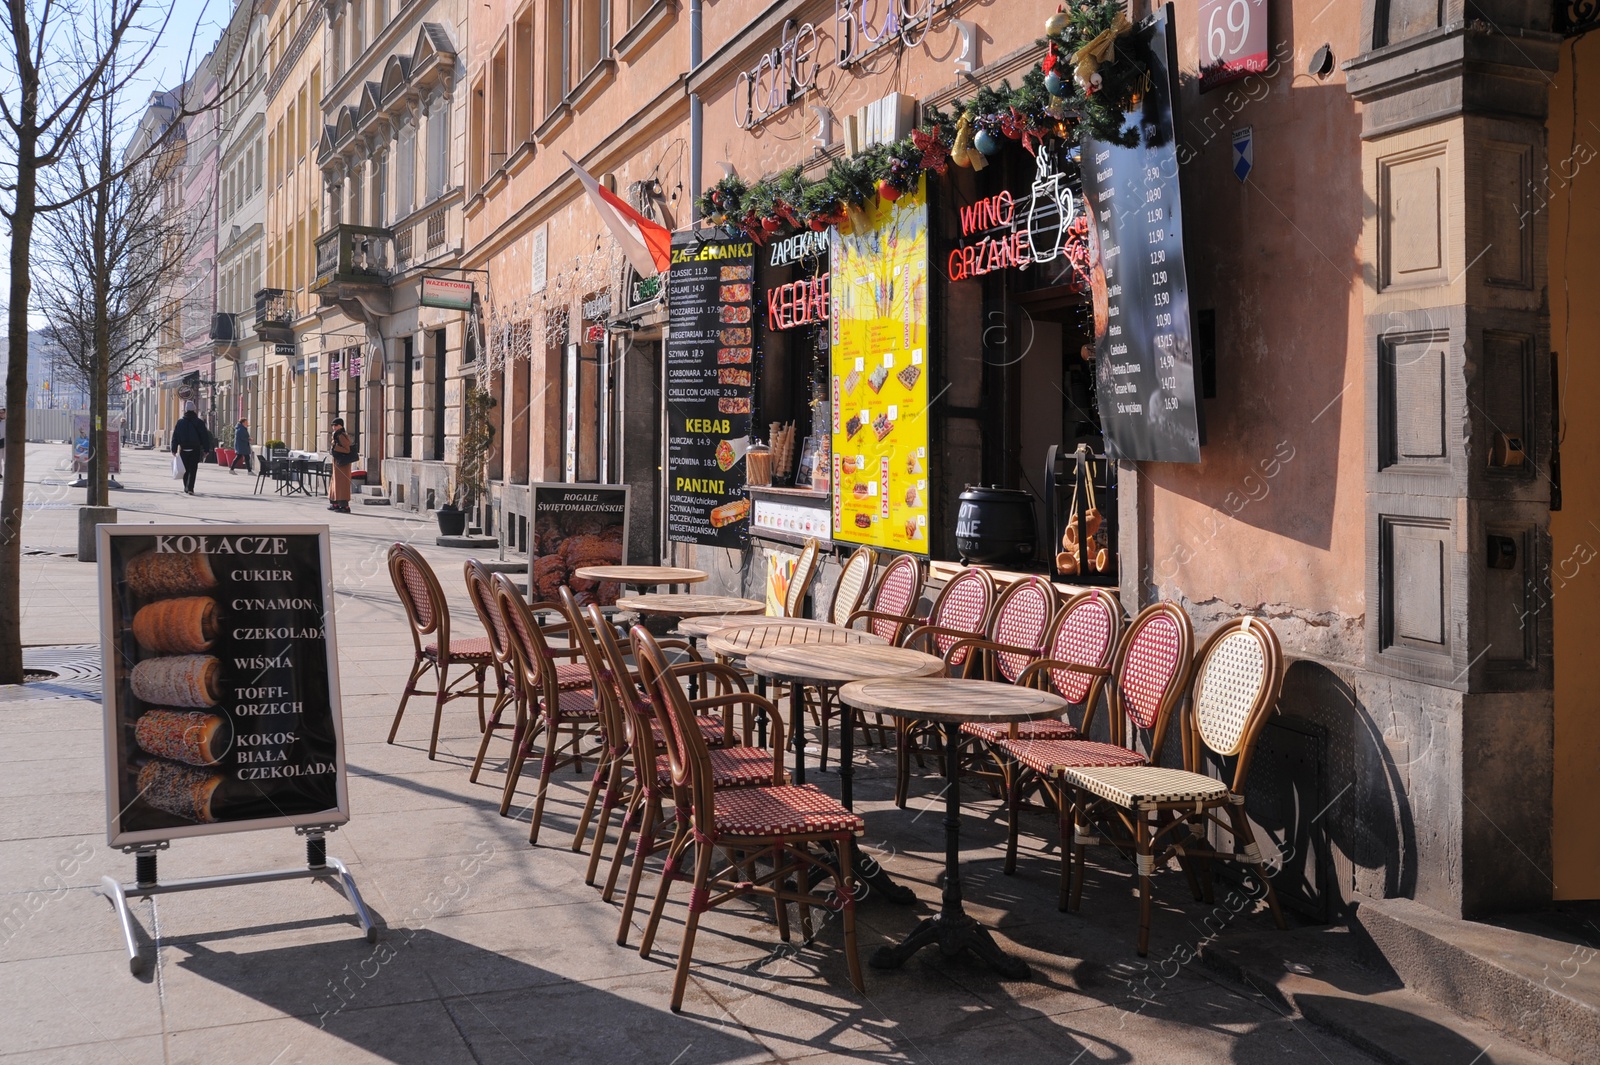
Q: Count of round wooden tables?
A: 6